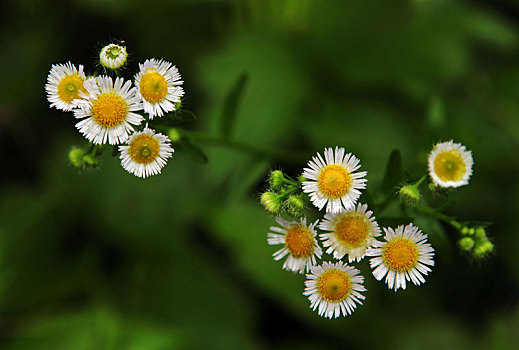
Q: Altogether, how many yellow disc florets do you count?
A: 10